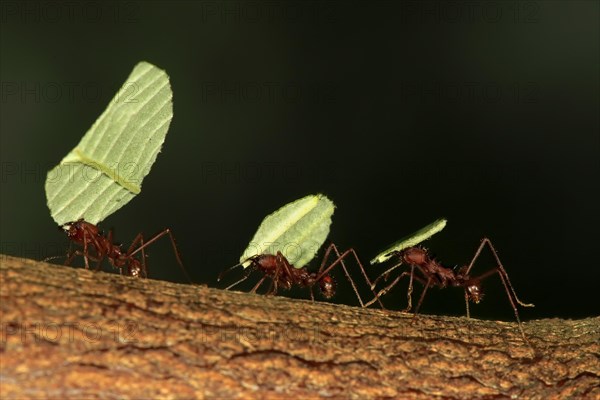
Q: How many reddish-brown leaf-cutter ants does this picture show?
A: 3